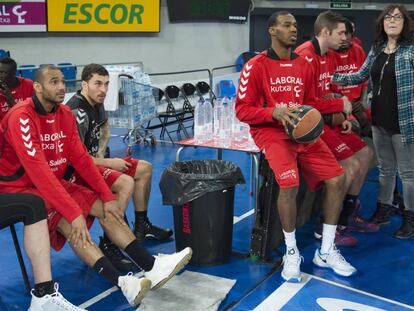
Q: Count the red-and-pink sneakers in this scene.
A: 2